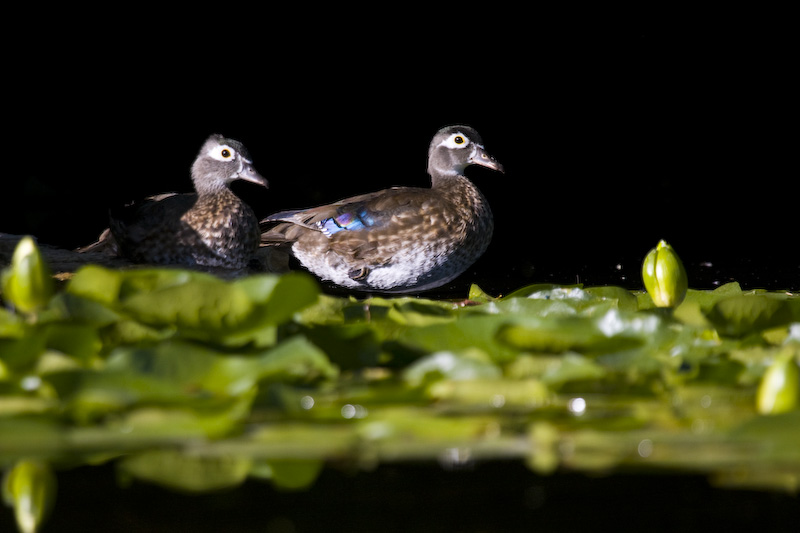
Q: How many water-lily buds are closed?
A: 3